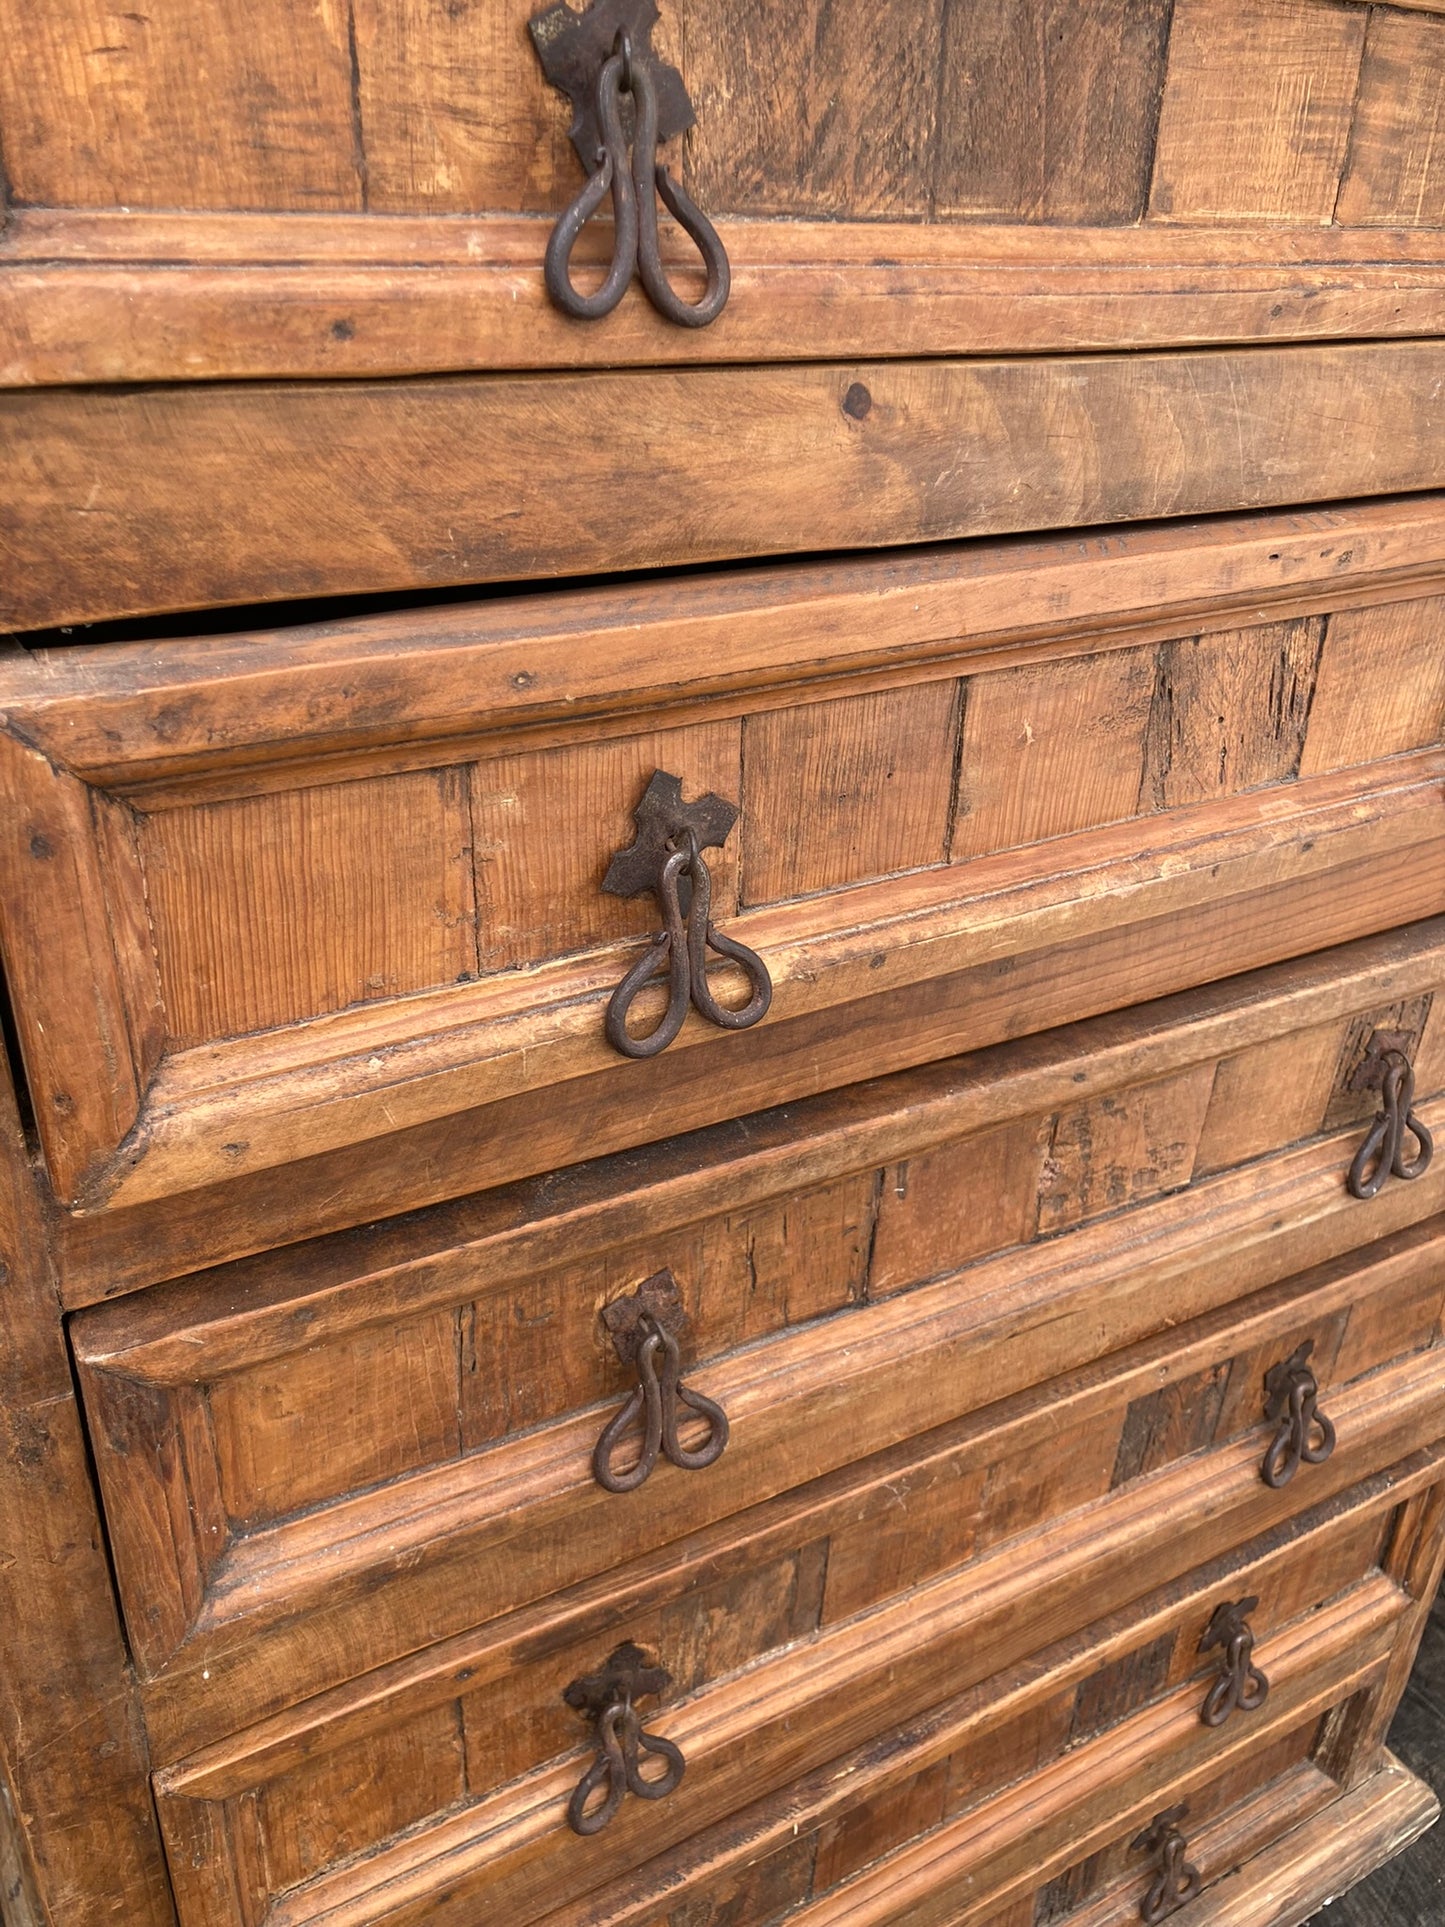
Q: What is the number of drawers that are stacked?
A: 6